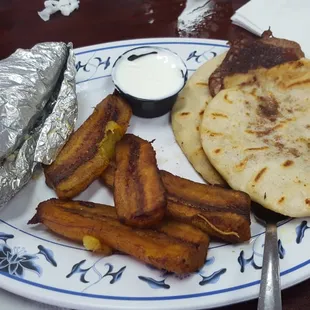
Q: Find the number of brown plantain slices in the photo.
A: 4